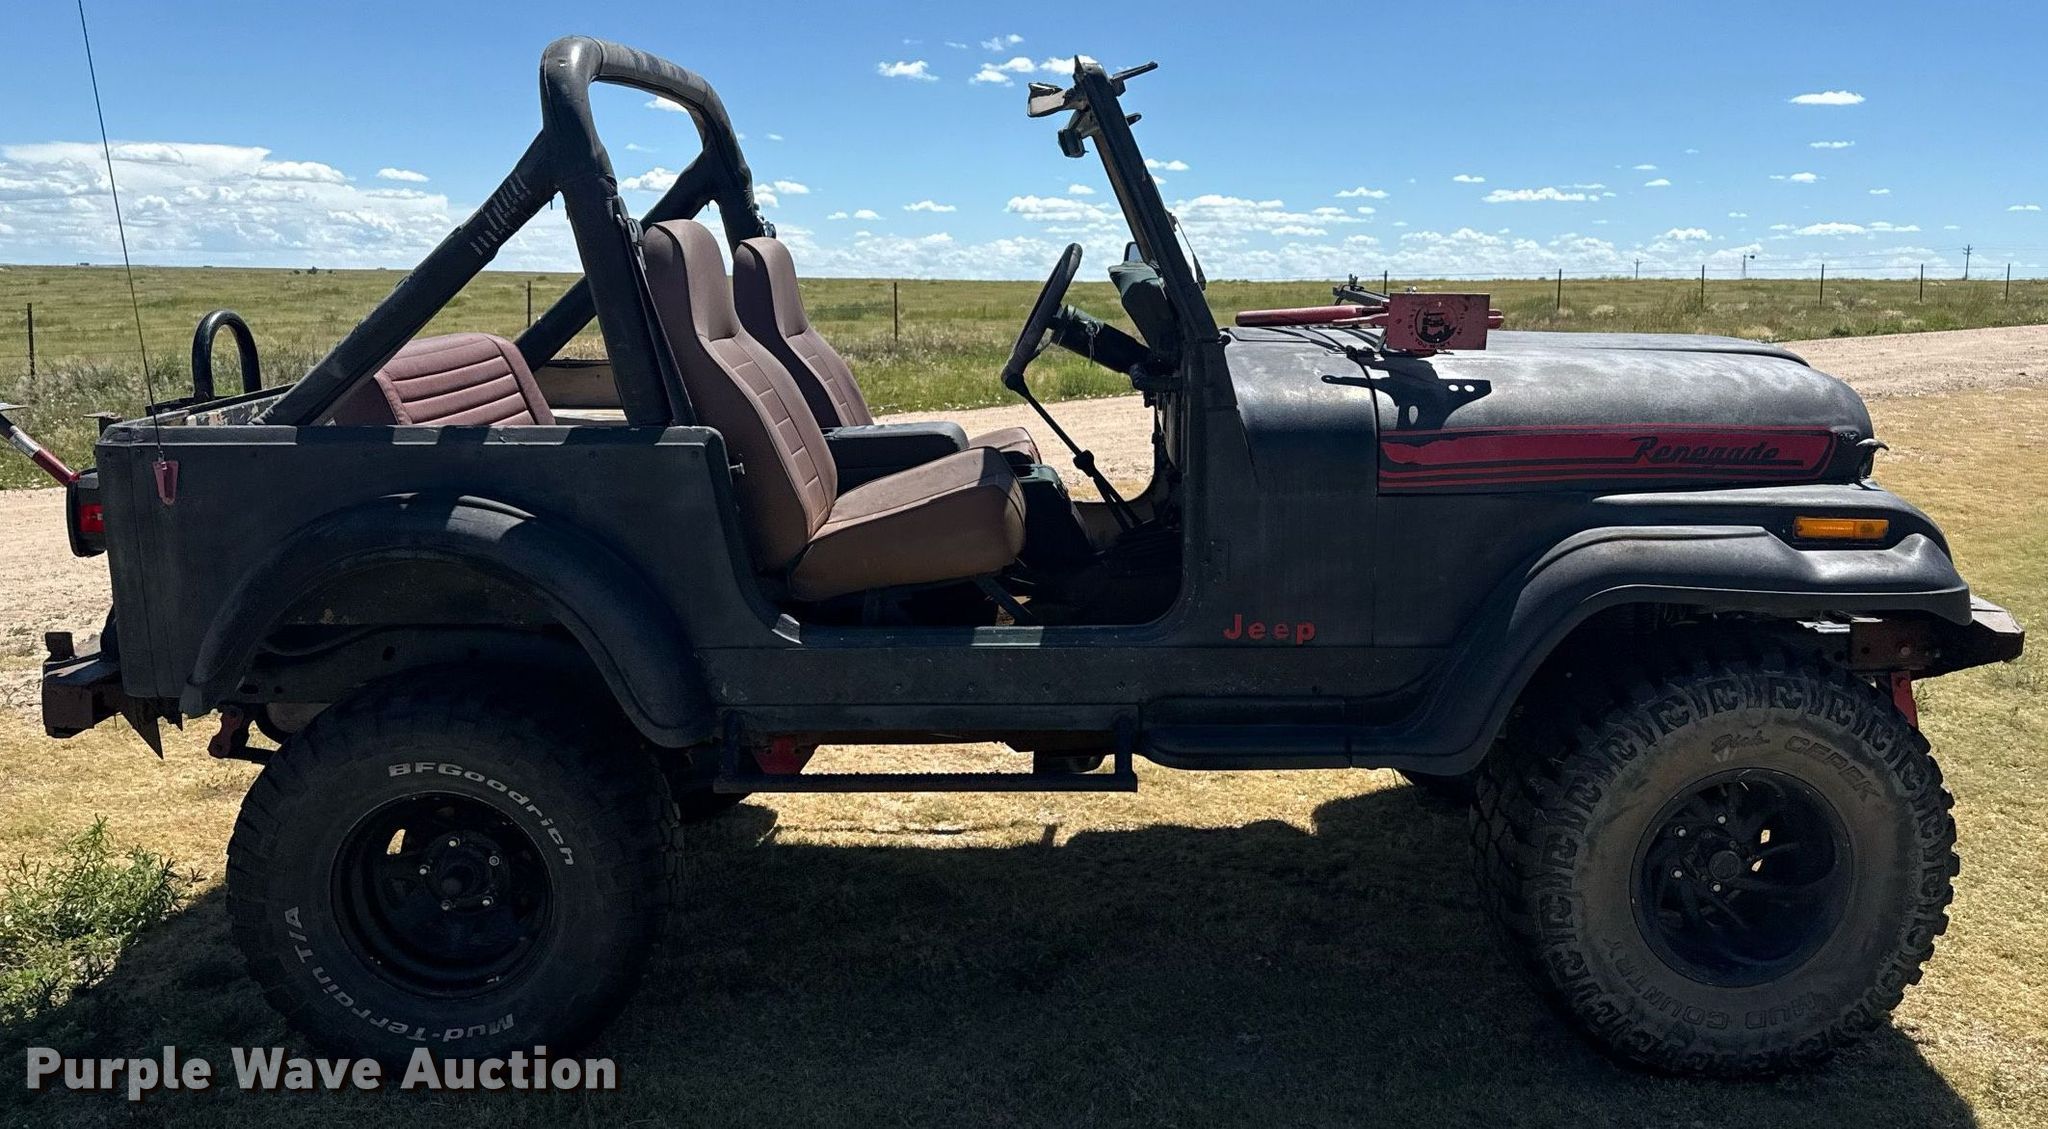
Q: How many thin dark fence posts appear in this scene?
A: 9